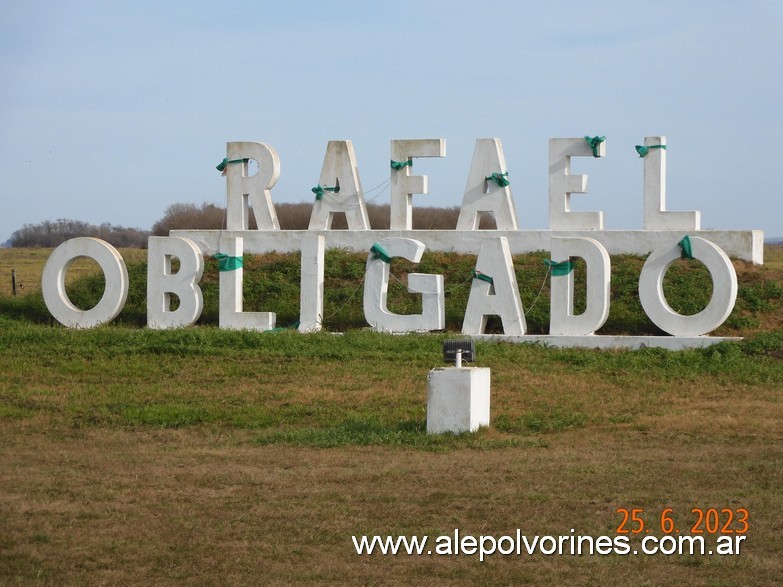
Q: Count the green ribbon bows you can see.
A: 11